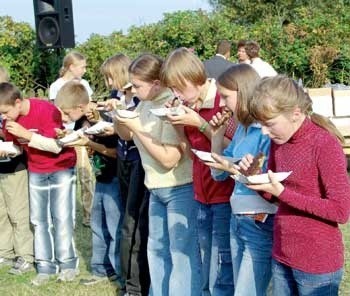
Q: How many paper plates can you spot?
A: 7